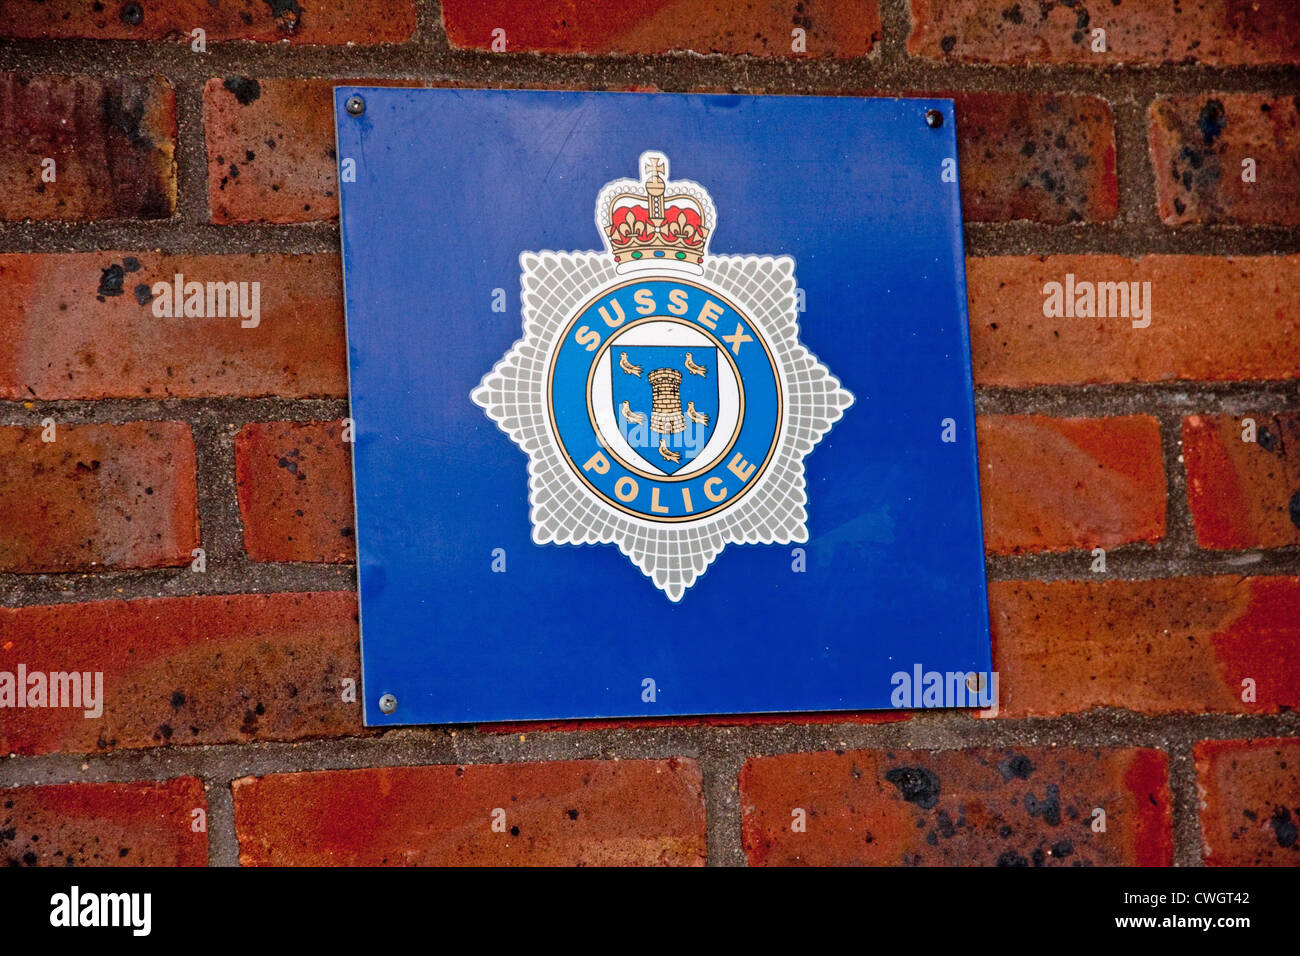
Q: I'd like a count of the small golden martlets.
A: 5